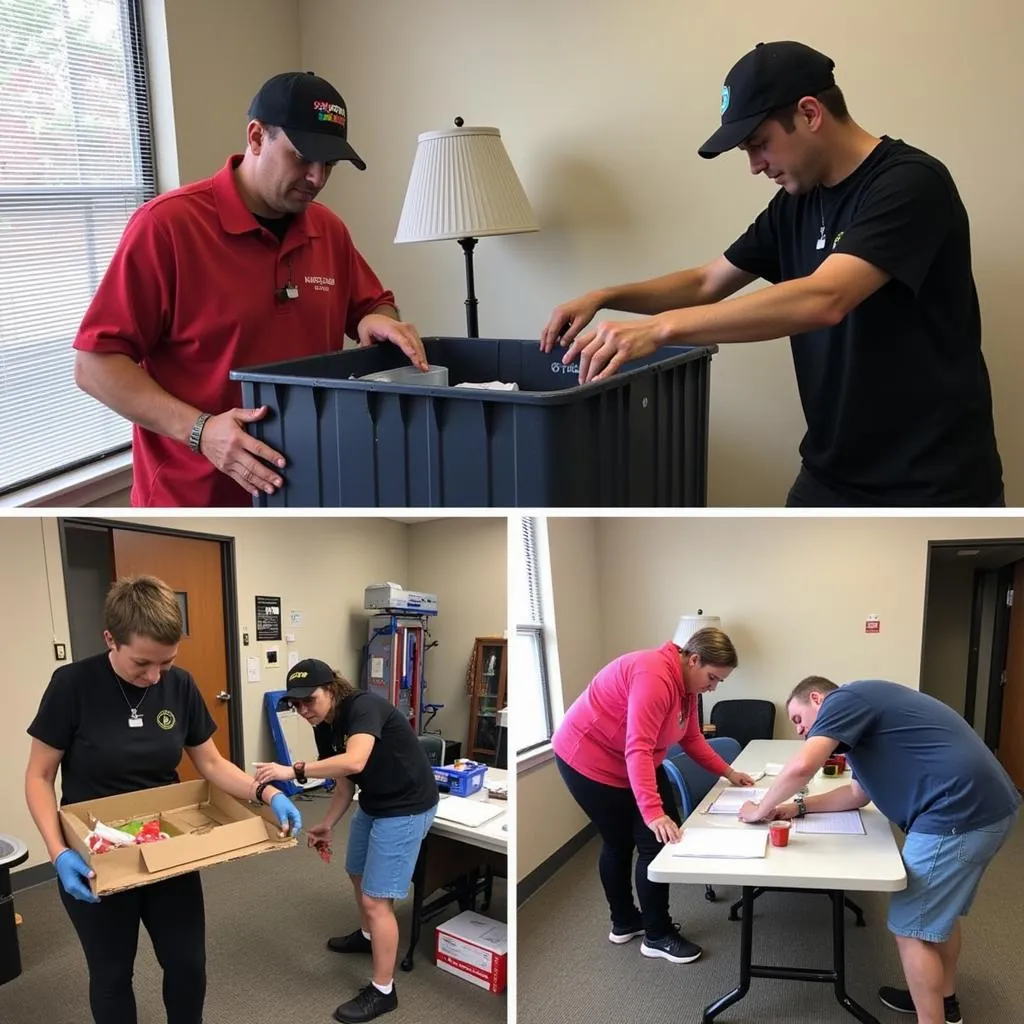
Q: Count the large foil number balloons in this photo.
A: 0